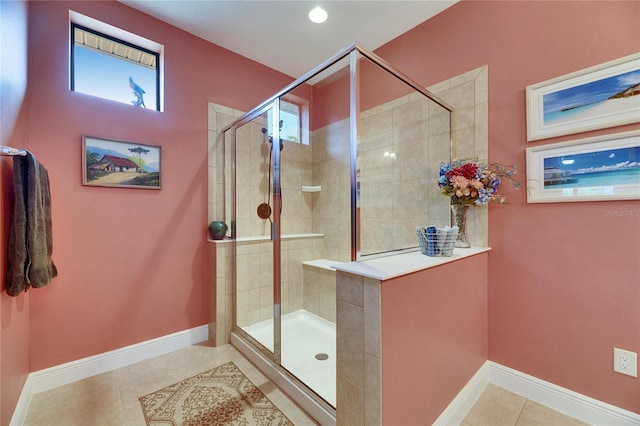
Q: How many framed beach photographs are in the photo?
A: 2